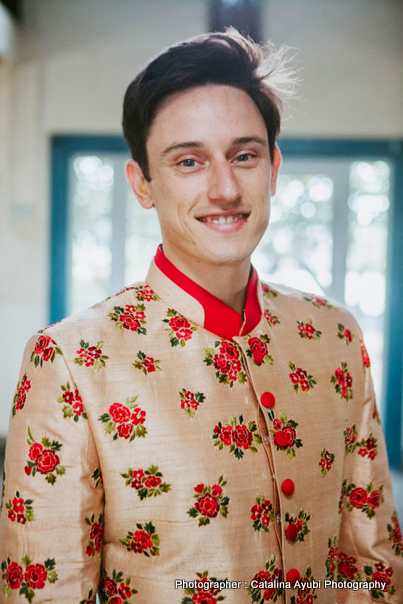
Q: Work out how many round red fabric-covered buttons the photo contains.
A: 6